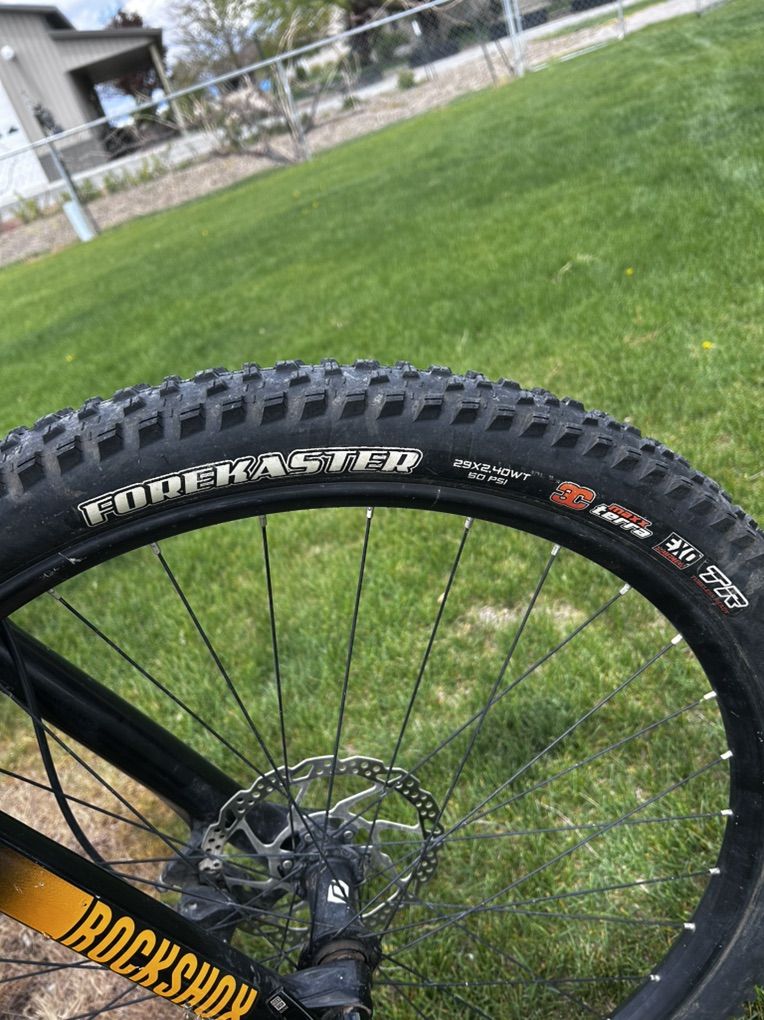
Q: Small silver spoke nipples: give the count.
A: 14